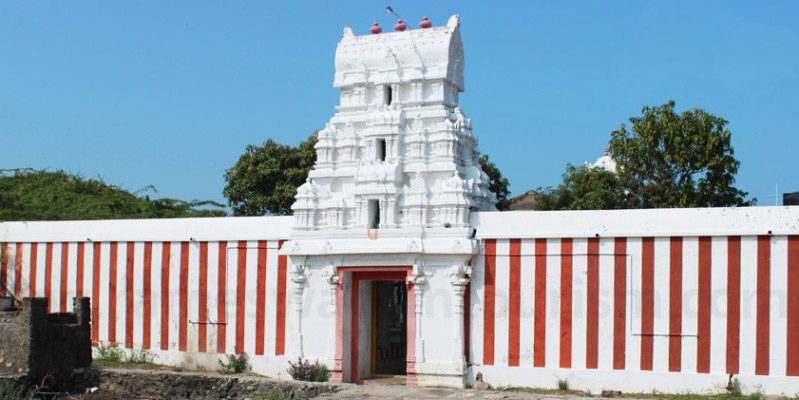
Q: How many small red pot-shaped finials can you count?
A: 3